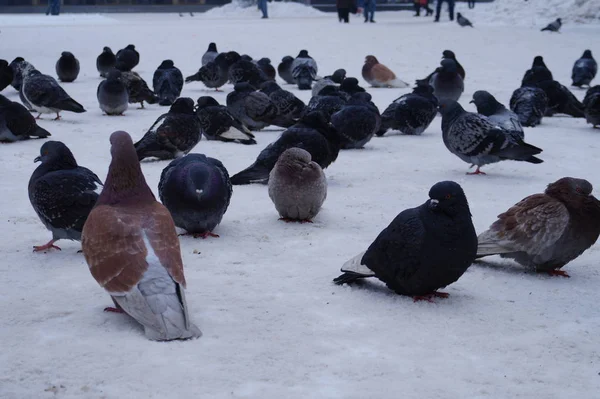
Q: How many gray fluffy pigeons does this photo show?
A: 1